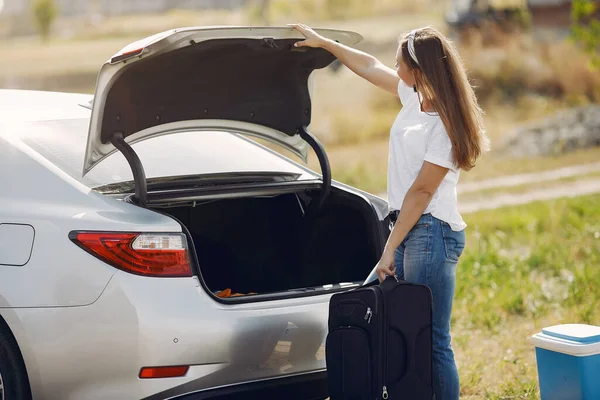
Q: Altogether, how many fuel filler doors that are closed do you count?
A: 1